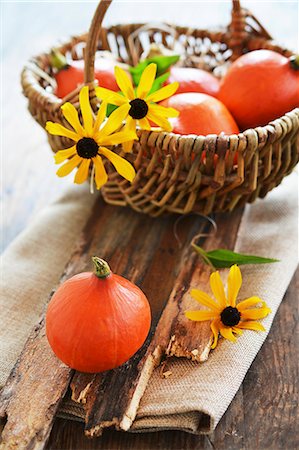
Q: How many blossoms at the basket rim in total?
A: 2